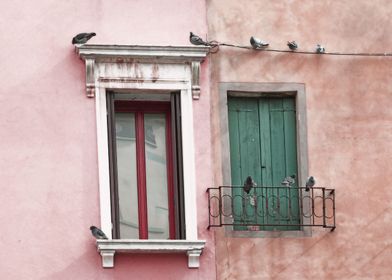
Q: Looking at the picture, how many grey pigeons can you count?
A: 9